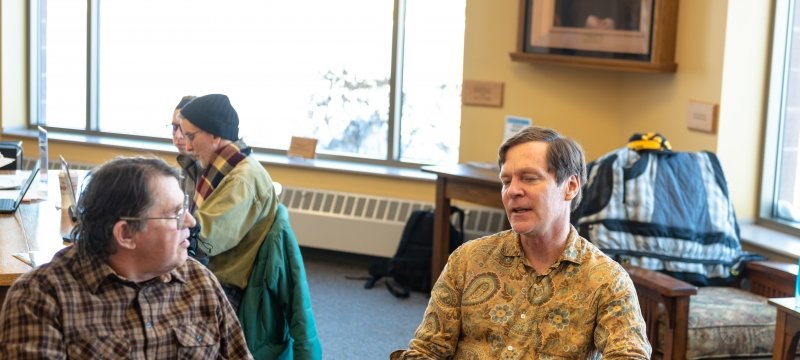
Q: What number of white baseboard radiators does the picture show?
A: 1